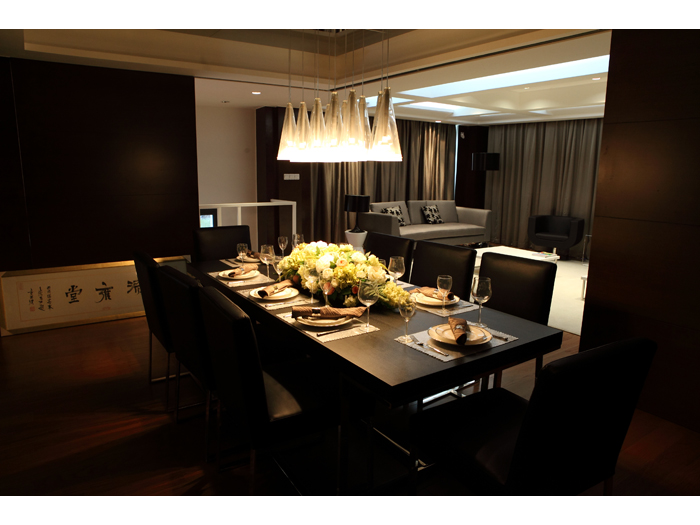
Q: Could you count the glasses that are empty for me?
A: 13